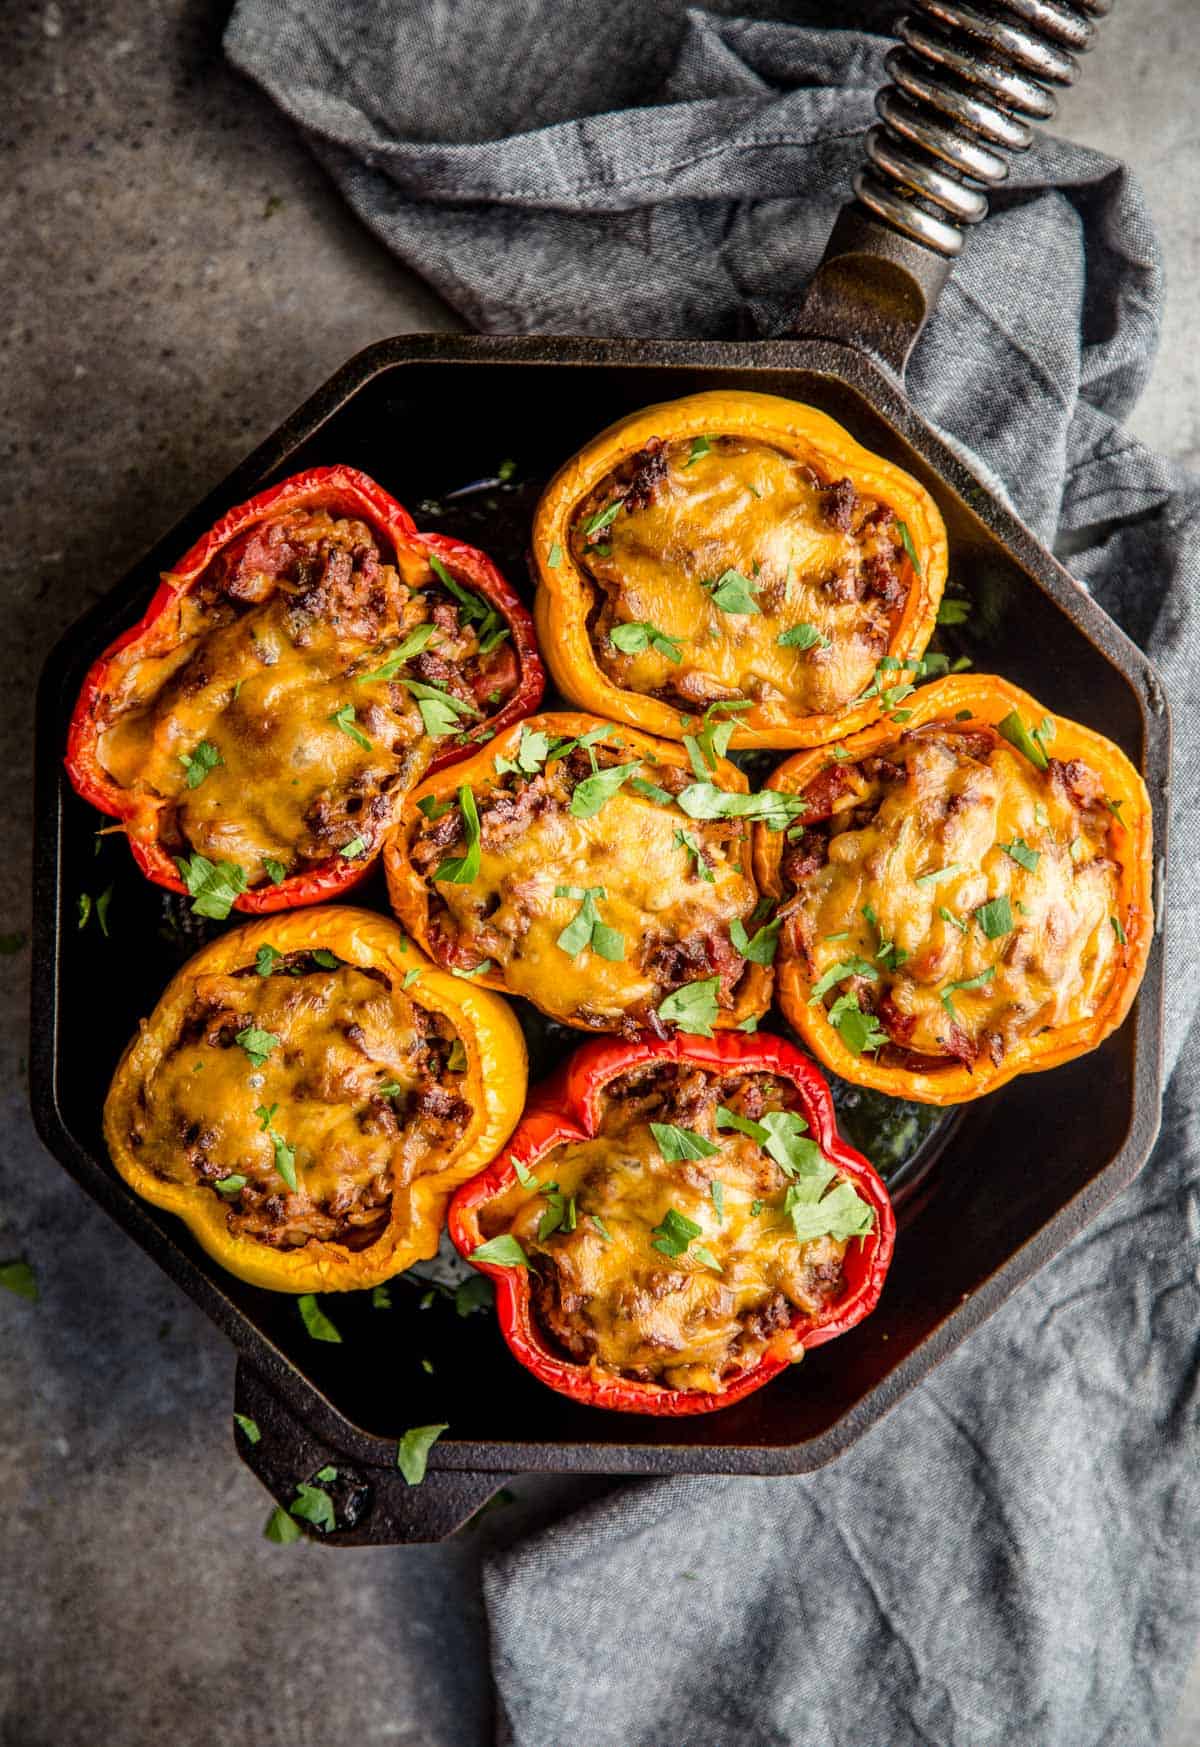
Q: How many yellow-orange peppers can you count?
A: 4